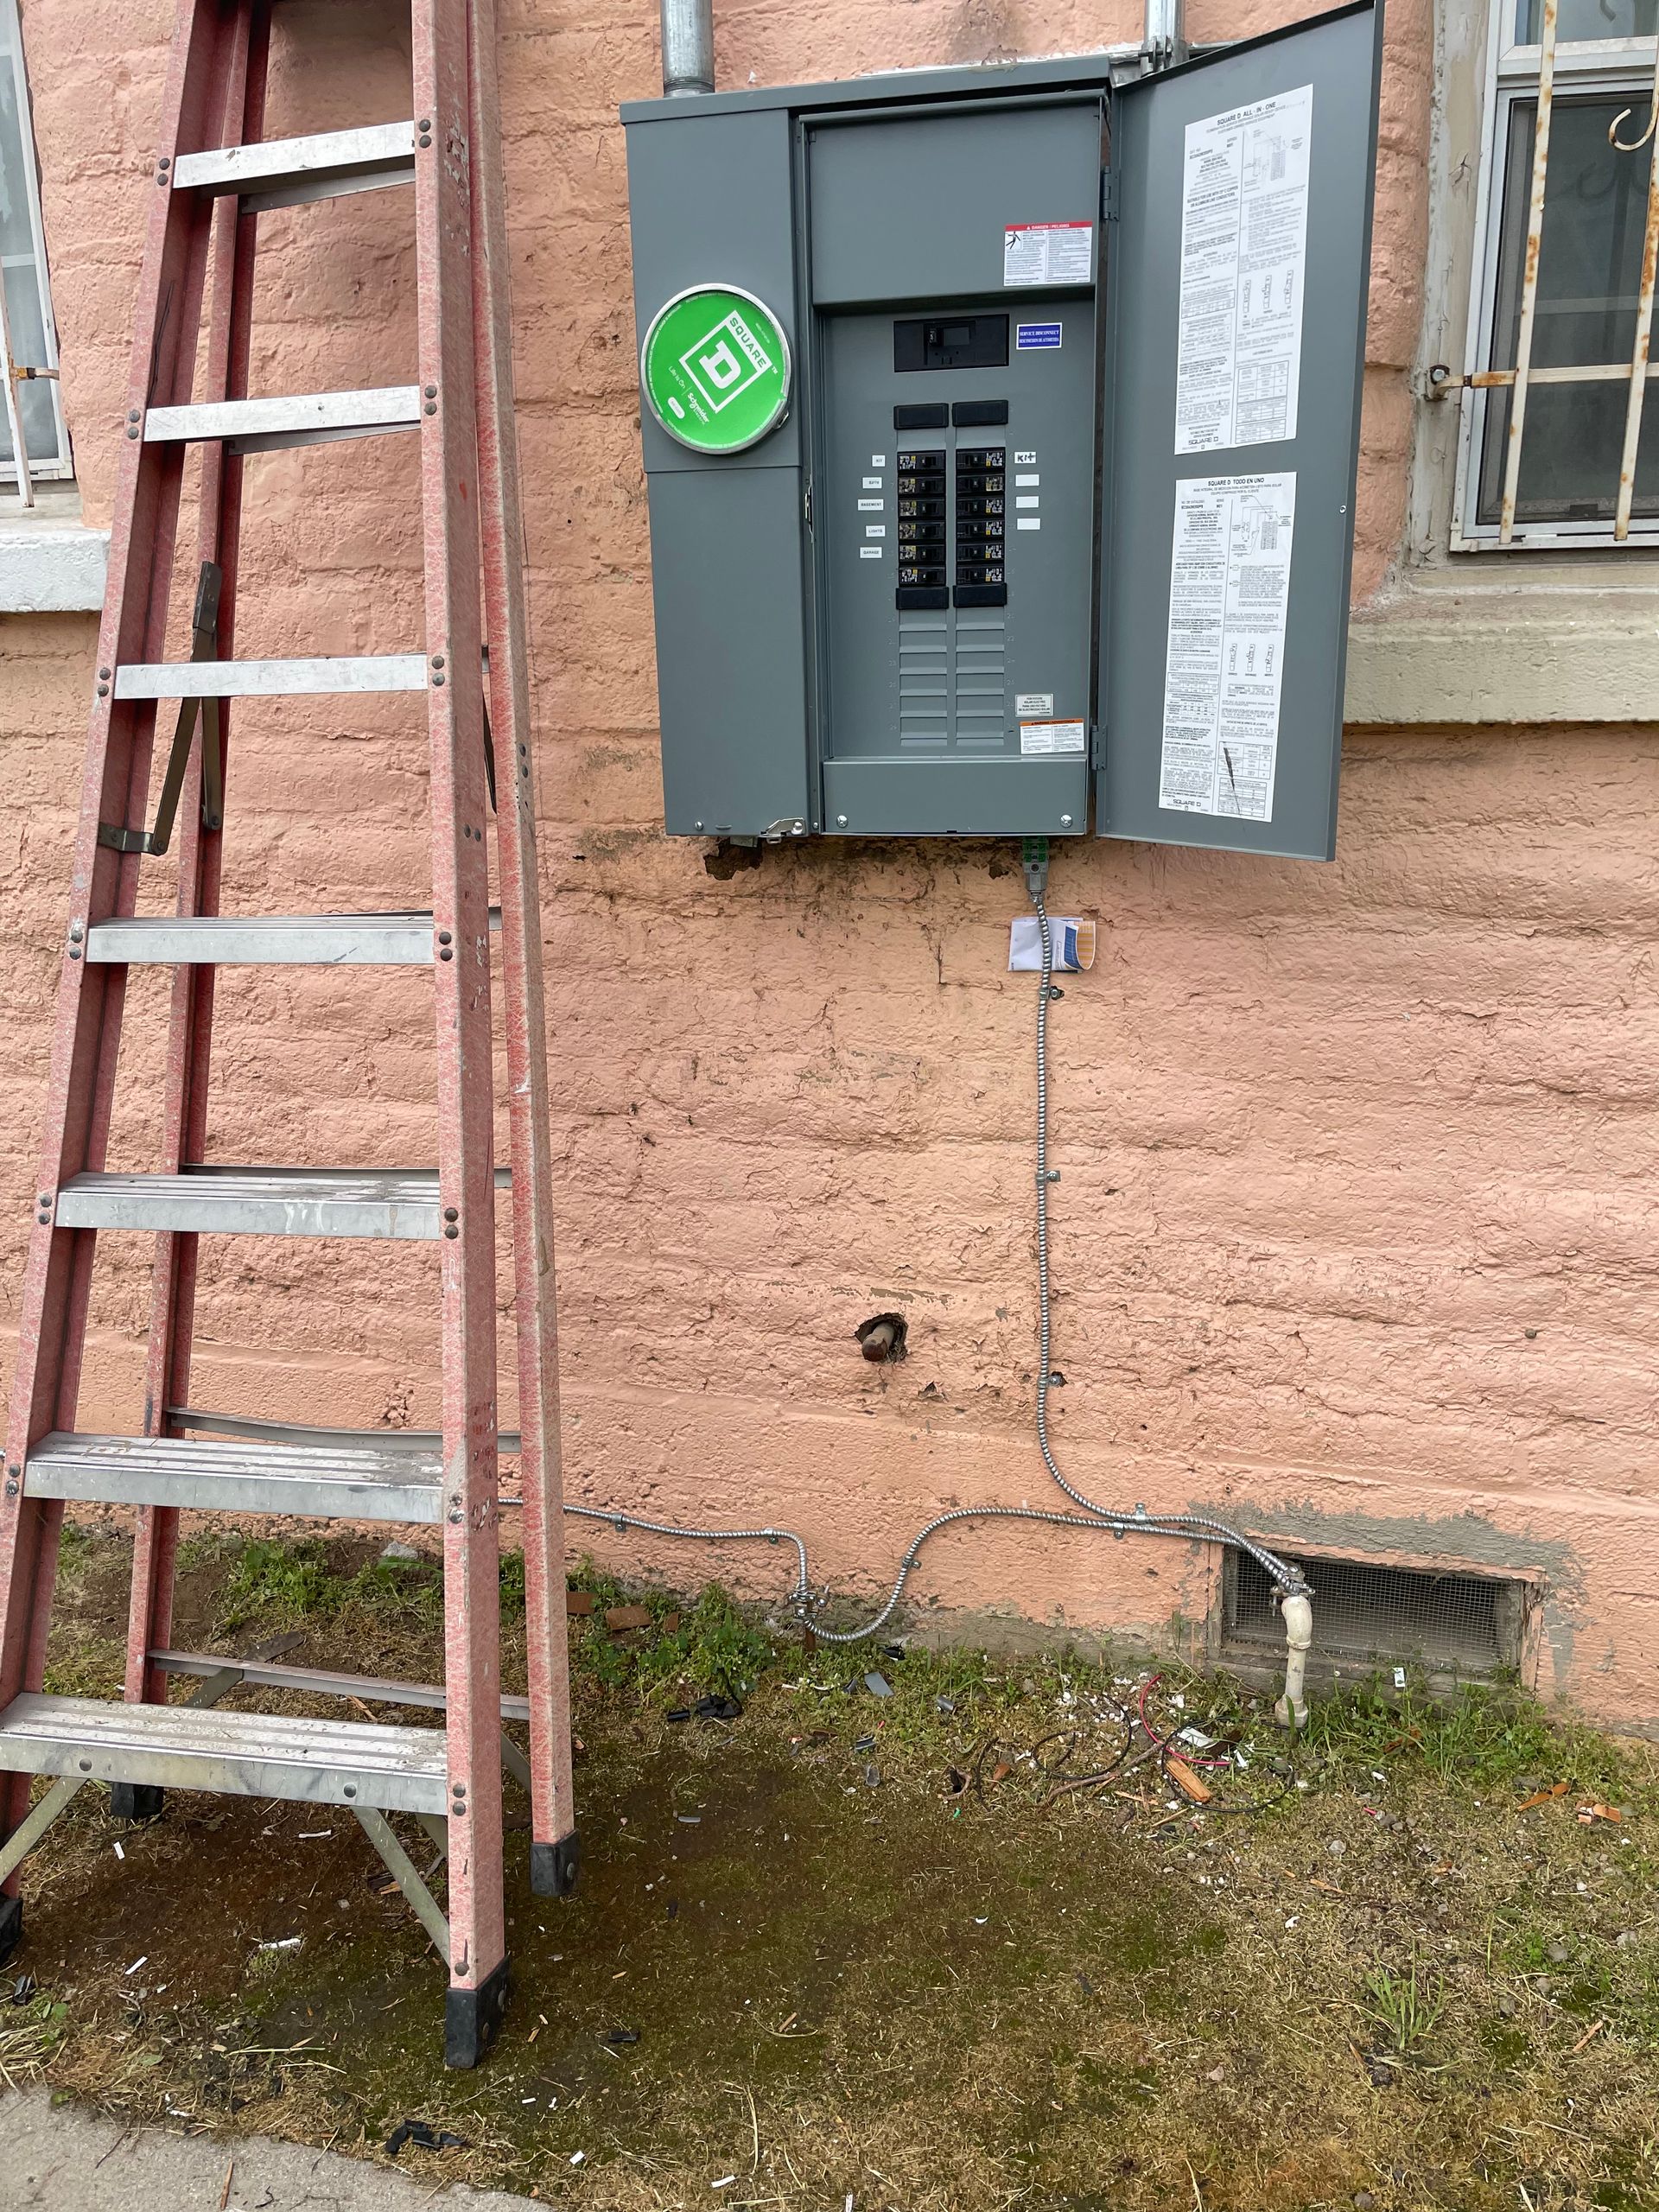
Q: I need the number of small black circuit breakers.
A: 12